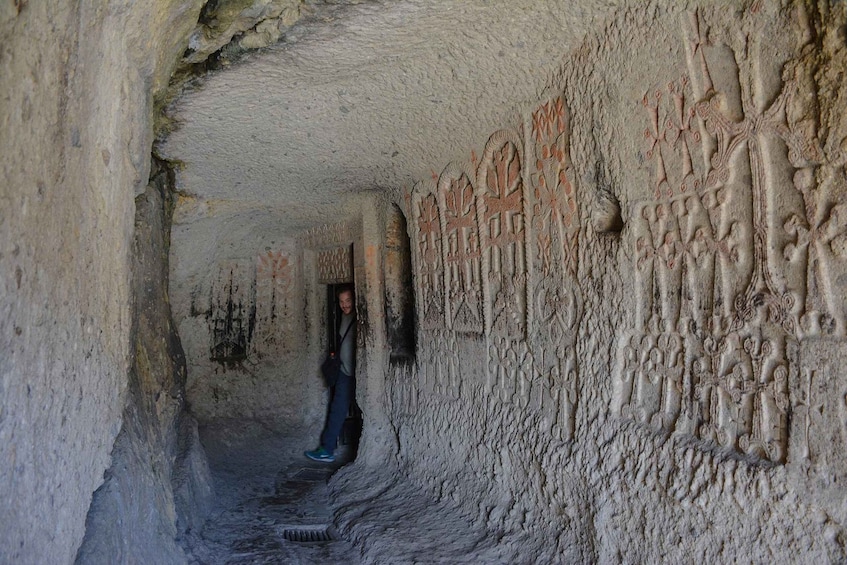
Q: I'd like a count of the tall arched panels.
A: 3